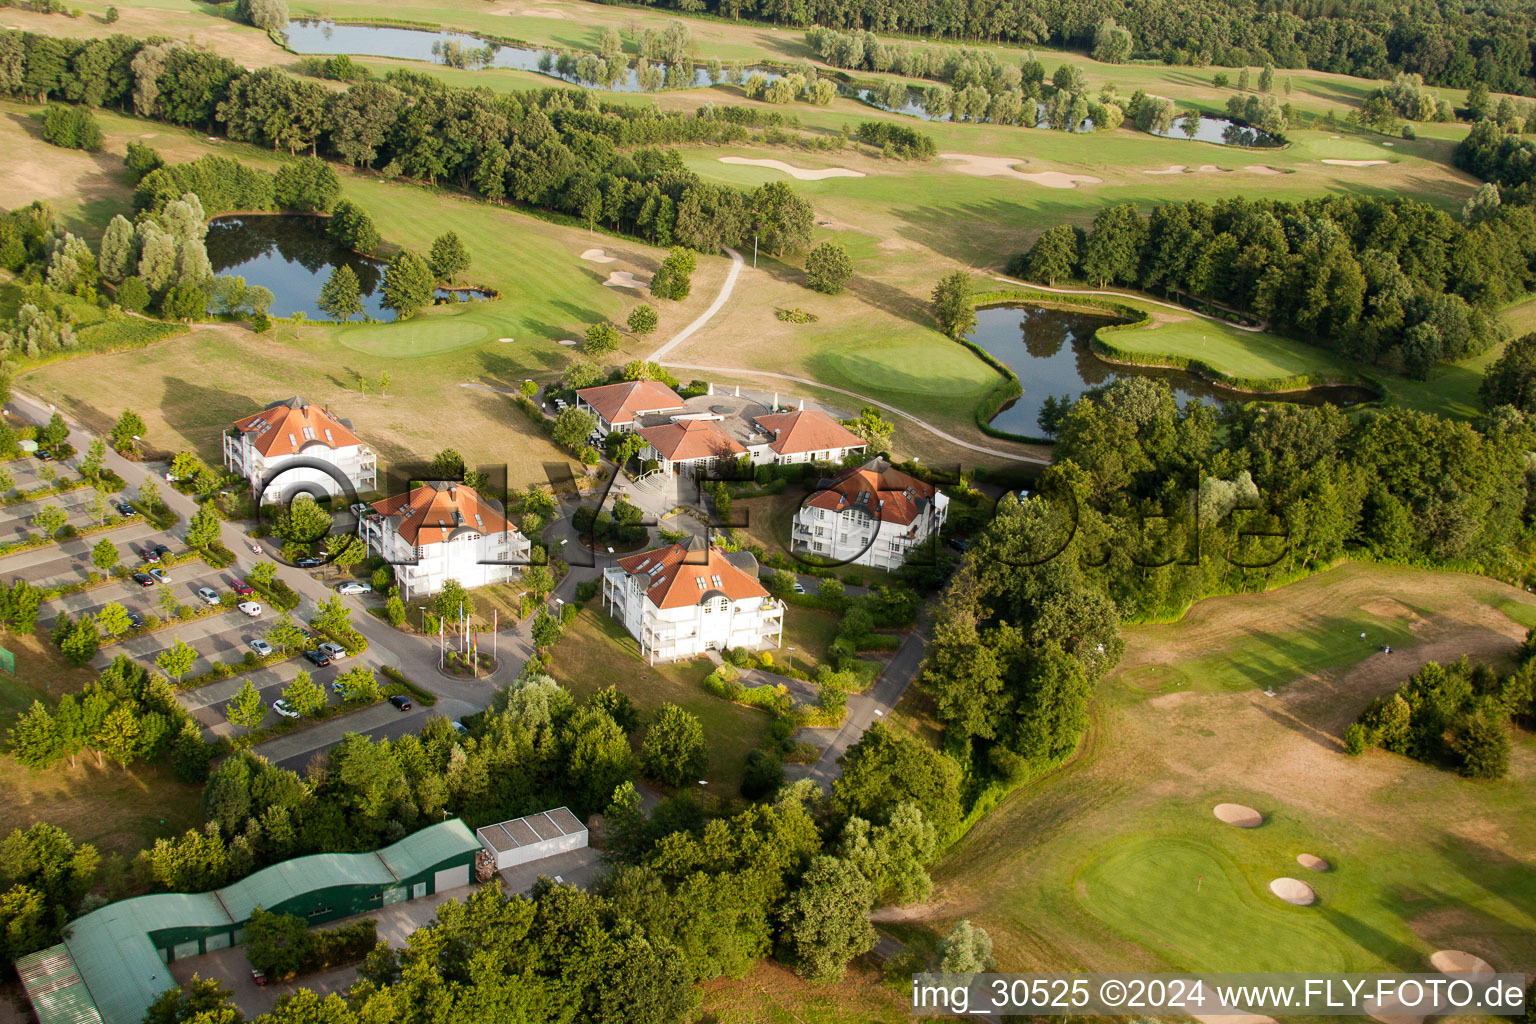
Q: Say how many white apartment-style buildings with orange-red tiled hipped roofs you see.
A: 4